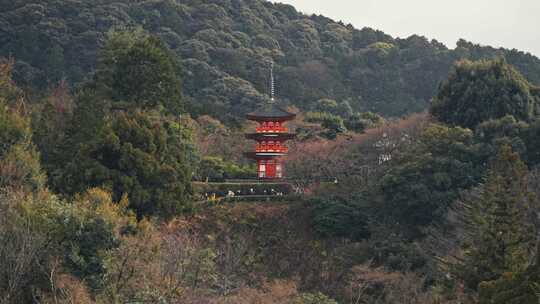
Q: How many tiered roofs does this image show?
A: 3